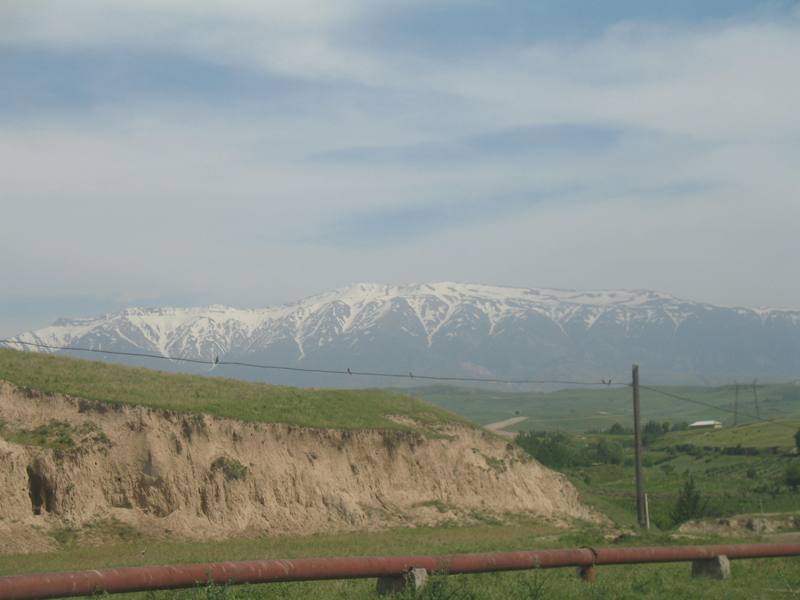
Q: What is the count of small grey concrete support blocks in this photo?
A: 2